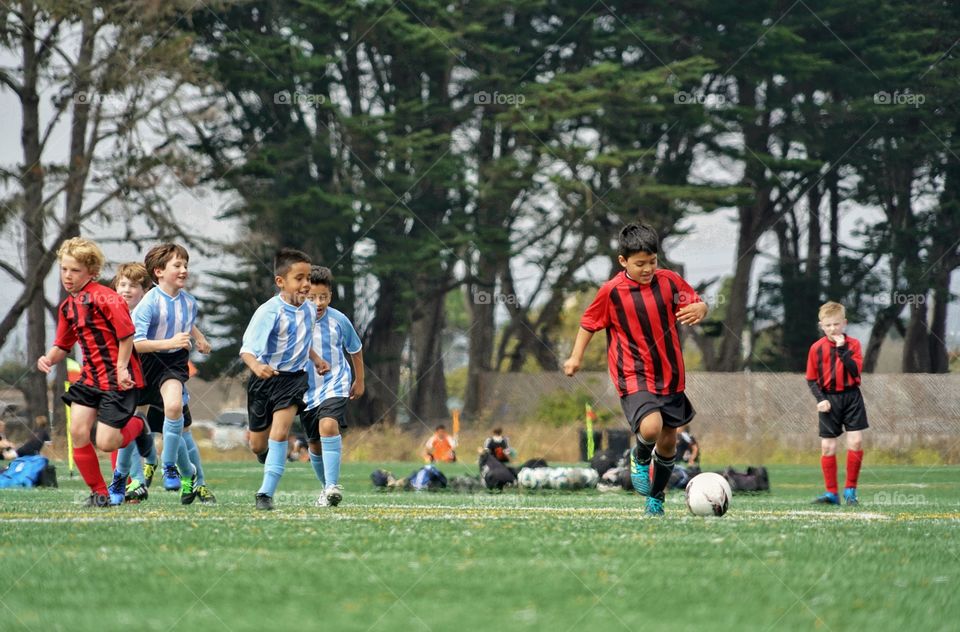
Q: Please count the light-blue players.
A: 4